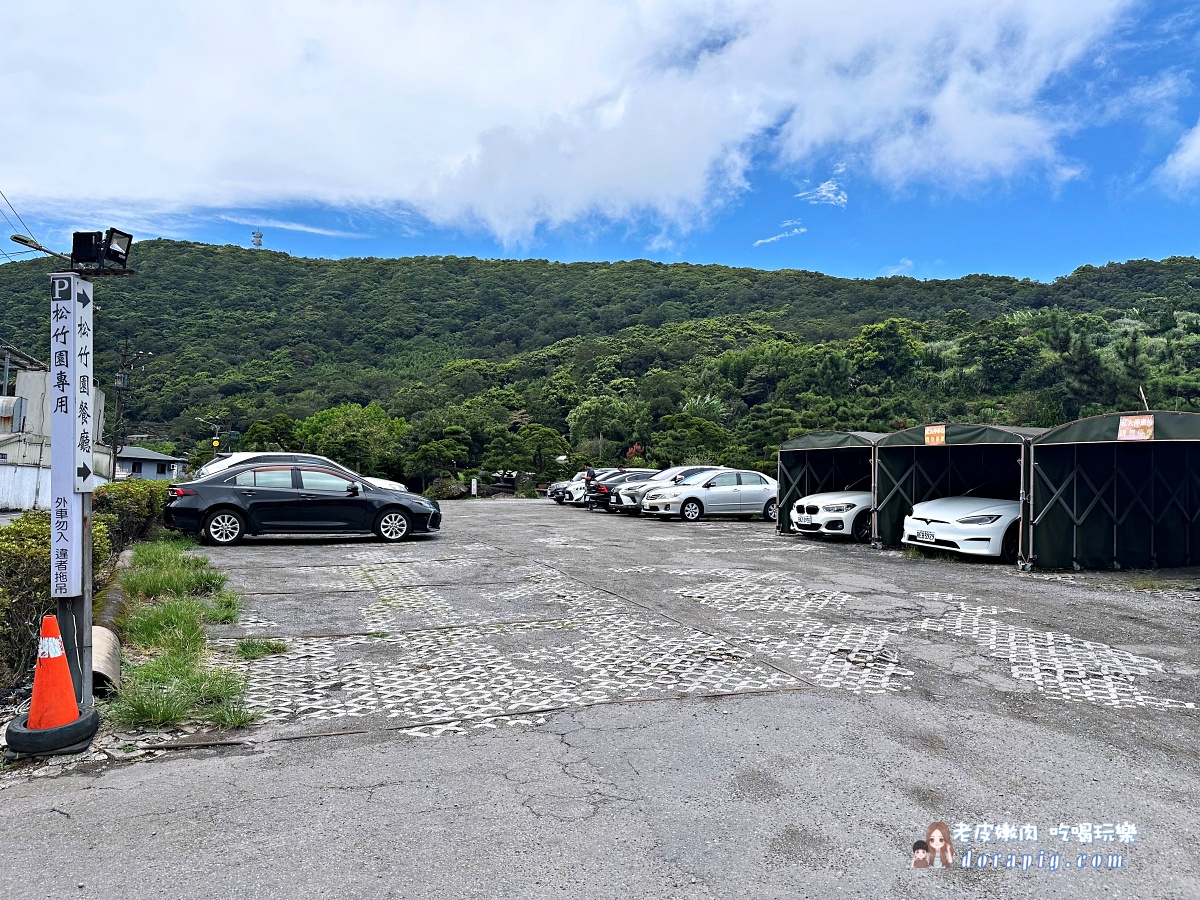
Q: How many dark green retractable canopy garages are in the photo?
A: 3